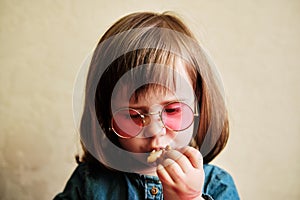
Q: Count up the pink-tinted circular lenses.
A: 2